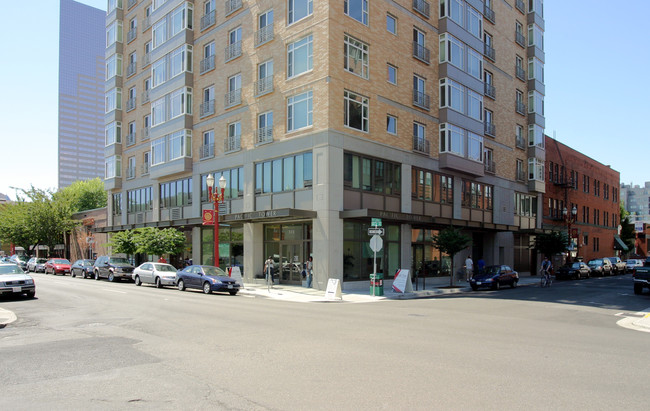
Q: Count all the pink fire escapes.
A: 0